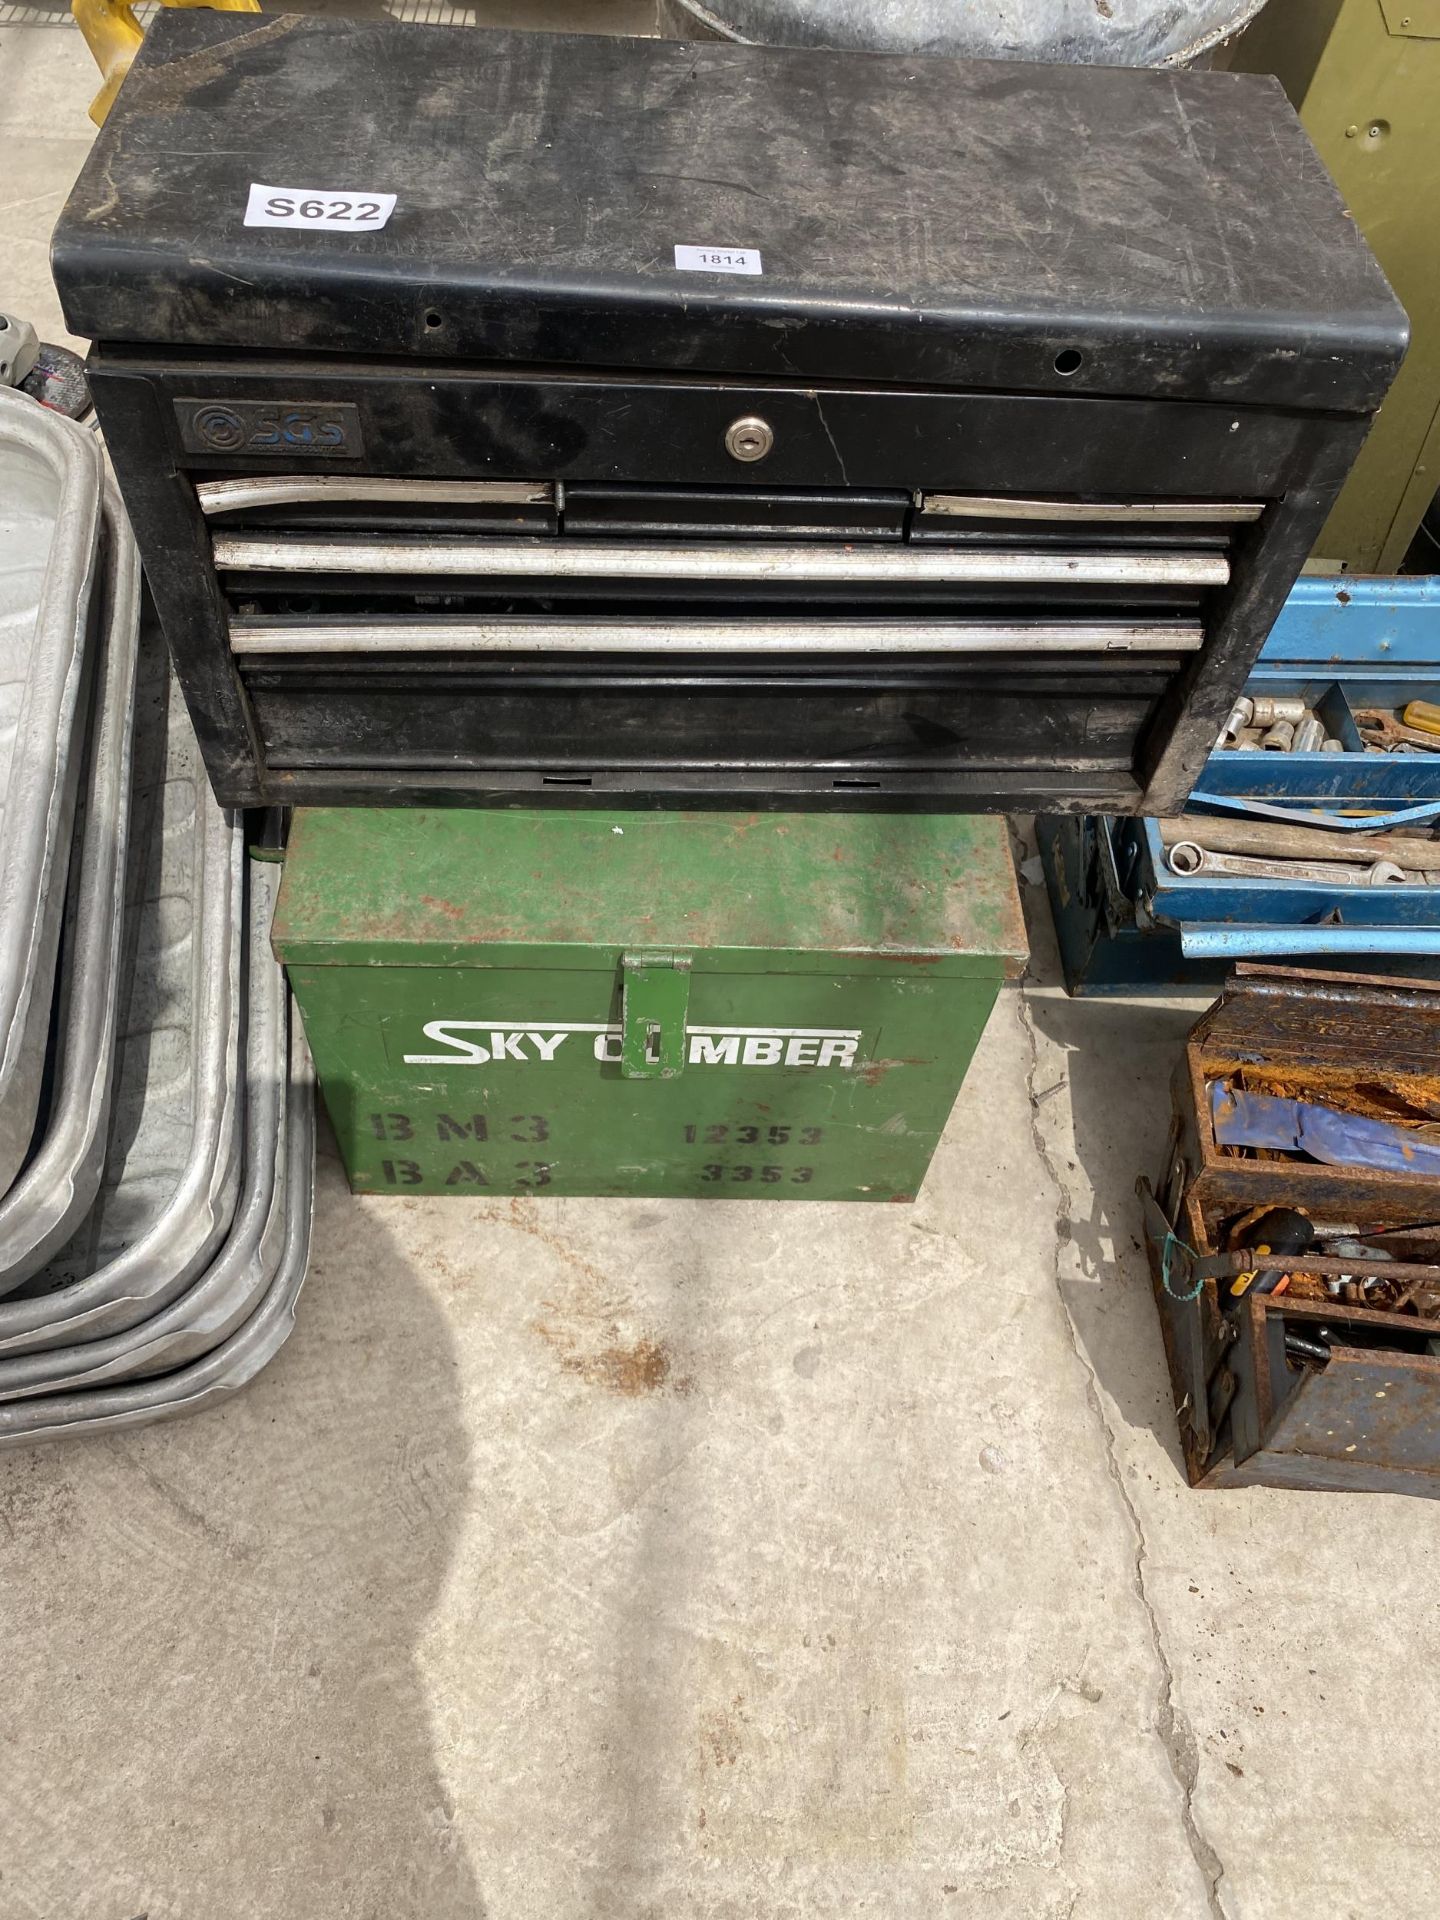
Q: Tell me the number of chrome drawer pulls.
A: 4